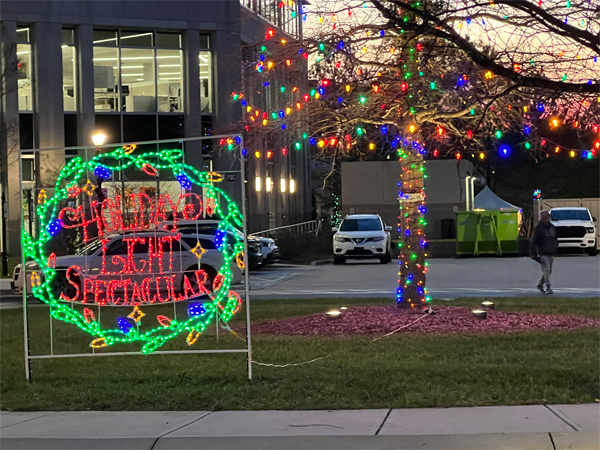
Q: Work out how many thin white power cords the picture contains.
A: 1